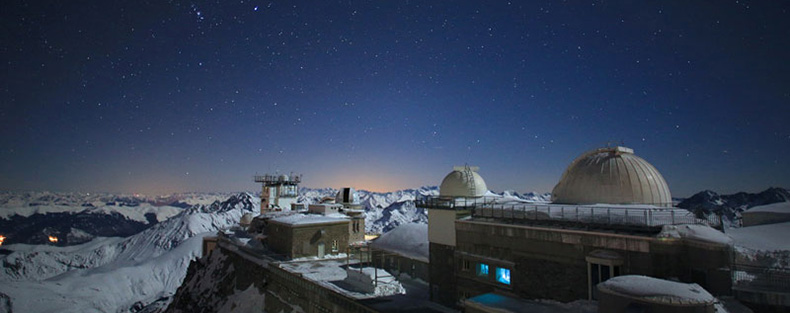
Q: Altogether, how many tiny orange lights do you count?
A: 2